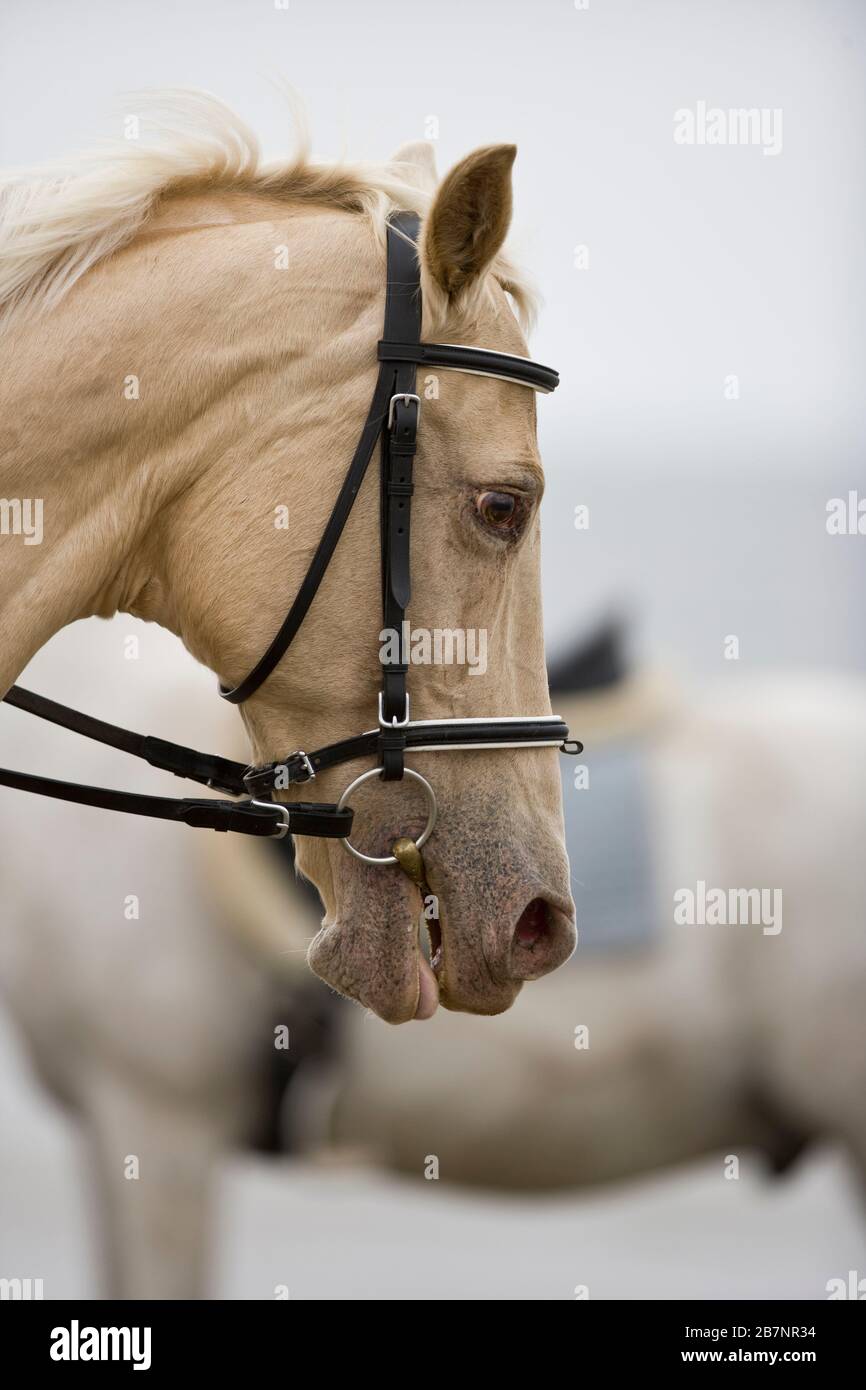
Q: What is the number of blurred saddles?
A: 1